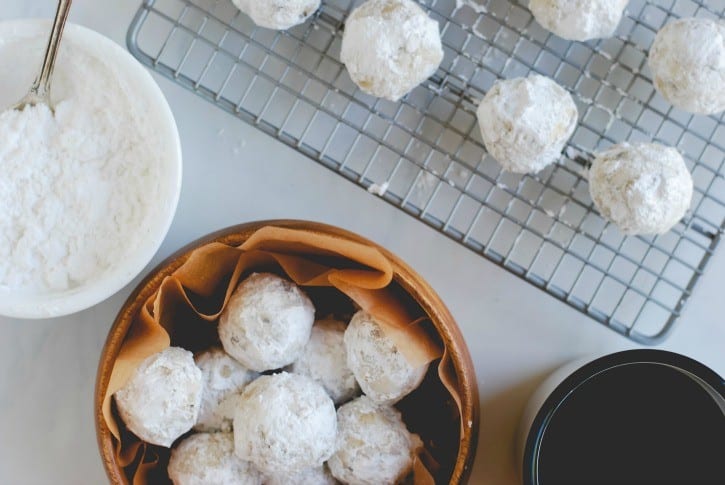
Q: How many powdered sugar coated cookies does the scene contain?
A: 15